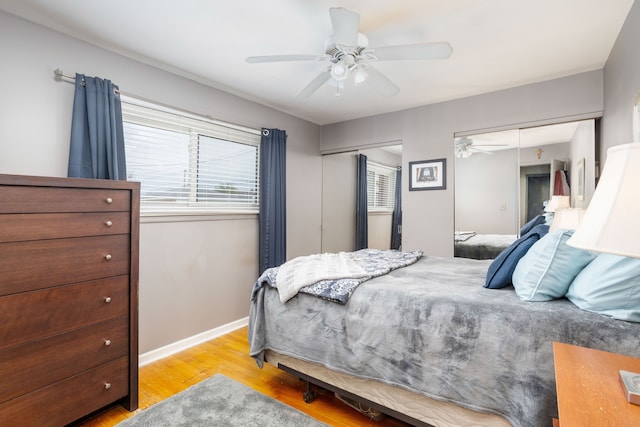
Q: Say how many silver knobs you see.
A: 6